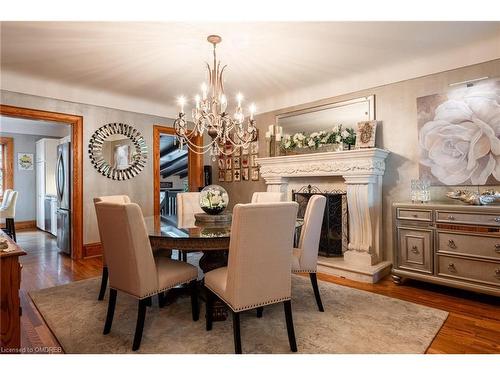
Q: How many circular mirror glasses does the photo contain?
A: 1